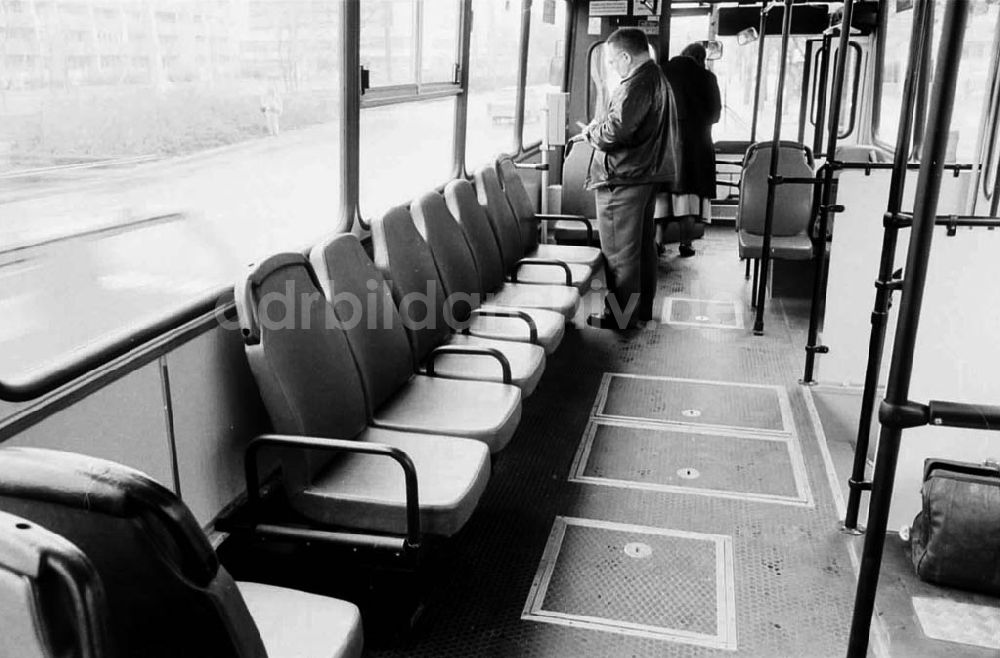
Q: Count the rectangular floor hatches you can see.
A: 4